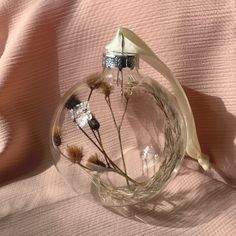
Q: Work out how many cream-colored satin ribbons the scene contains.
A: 1